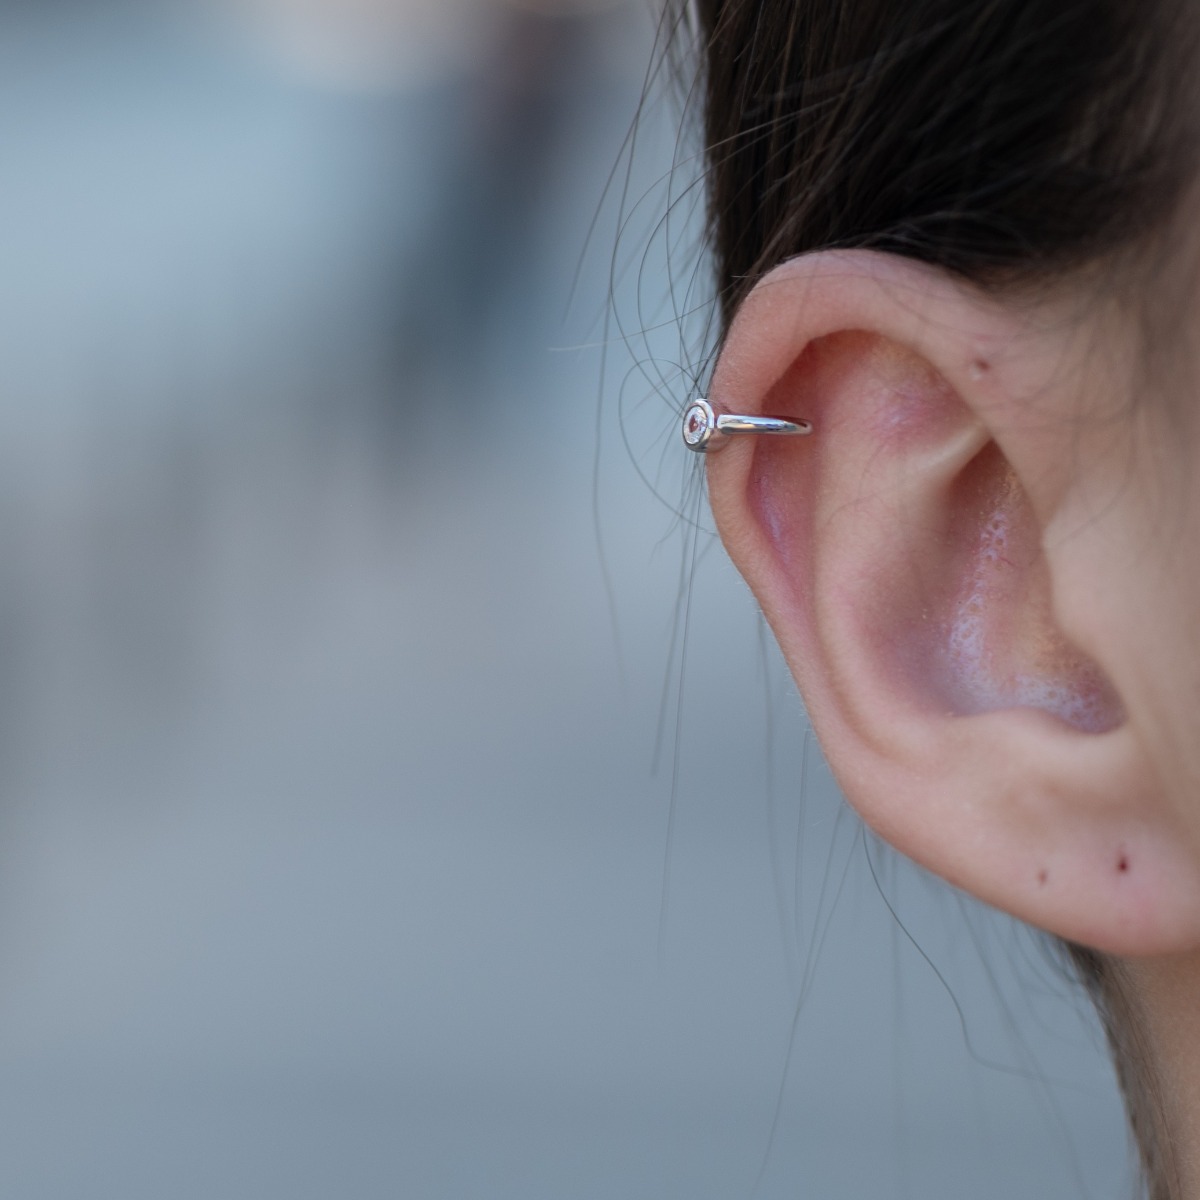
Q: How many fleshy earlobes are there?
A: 1